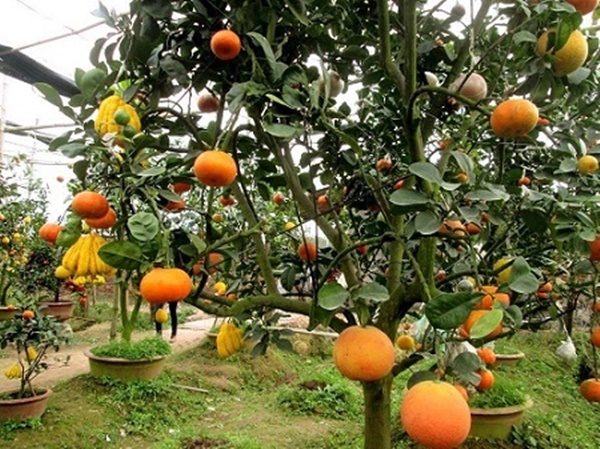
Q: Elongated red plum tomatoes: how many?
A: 0